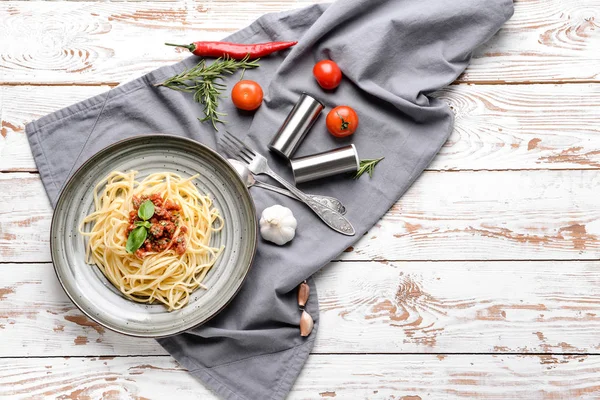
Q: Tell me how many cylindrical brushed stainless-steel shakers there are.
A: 2